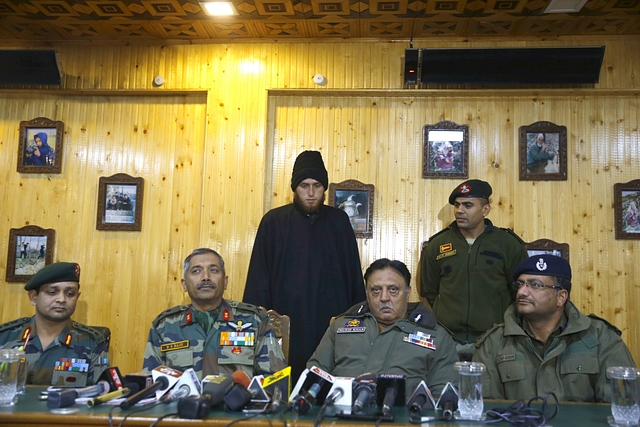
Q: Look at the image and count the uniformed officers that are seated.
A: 4